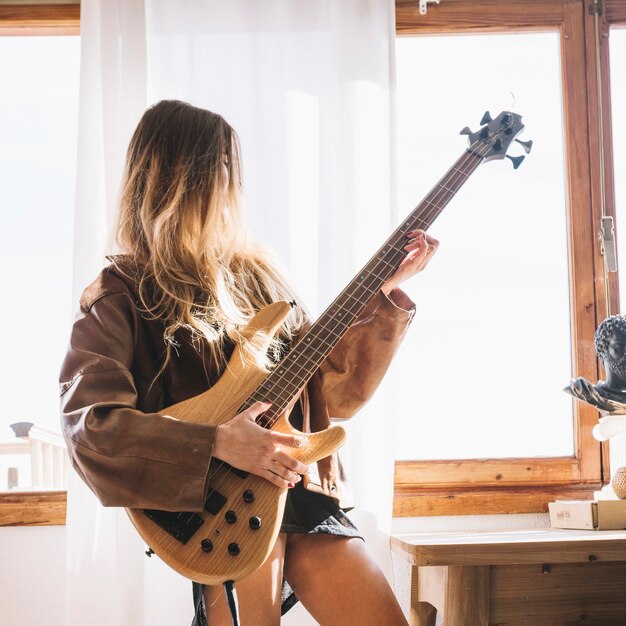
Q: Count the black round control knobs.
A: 5